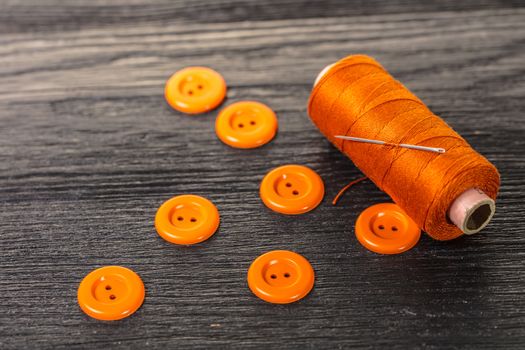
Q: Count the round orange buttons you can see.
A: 7